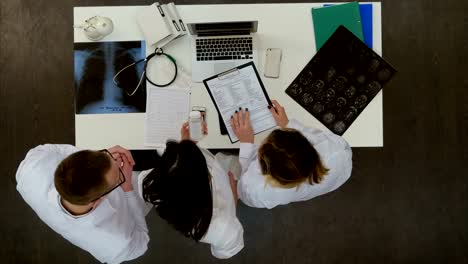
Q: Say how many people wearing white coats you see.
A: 3